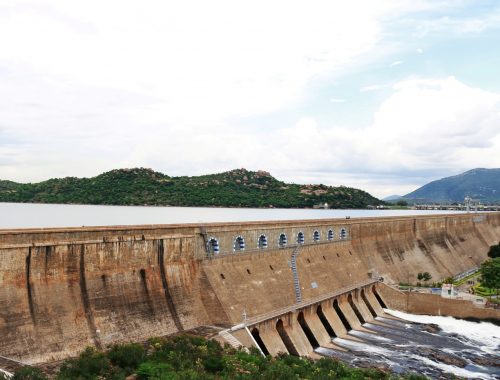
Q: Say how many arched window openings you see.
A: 8